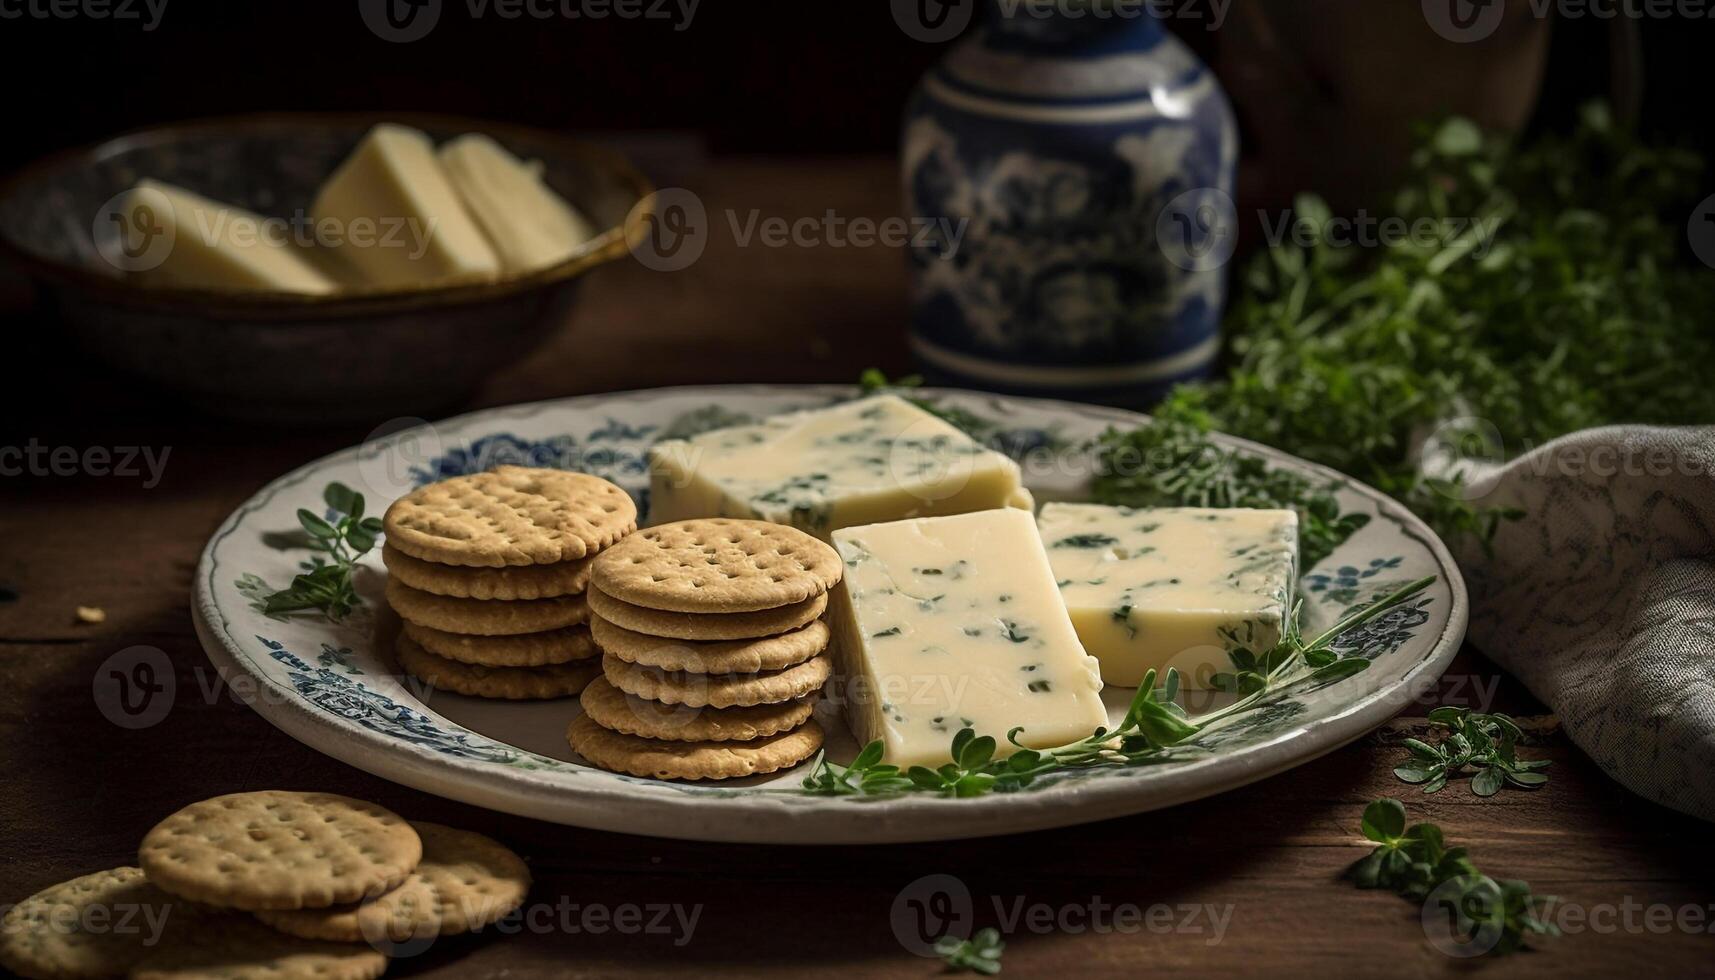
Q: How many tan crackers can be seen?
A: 15